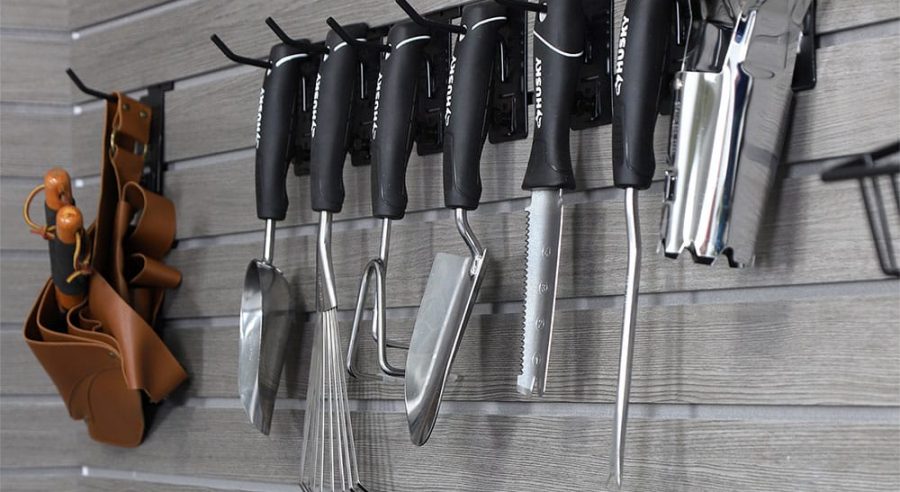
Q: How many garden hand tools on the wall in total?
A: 6